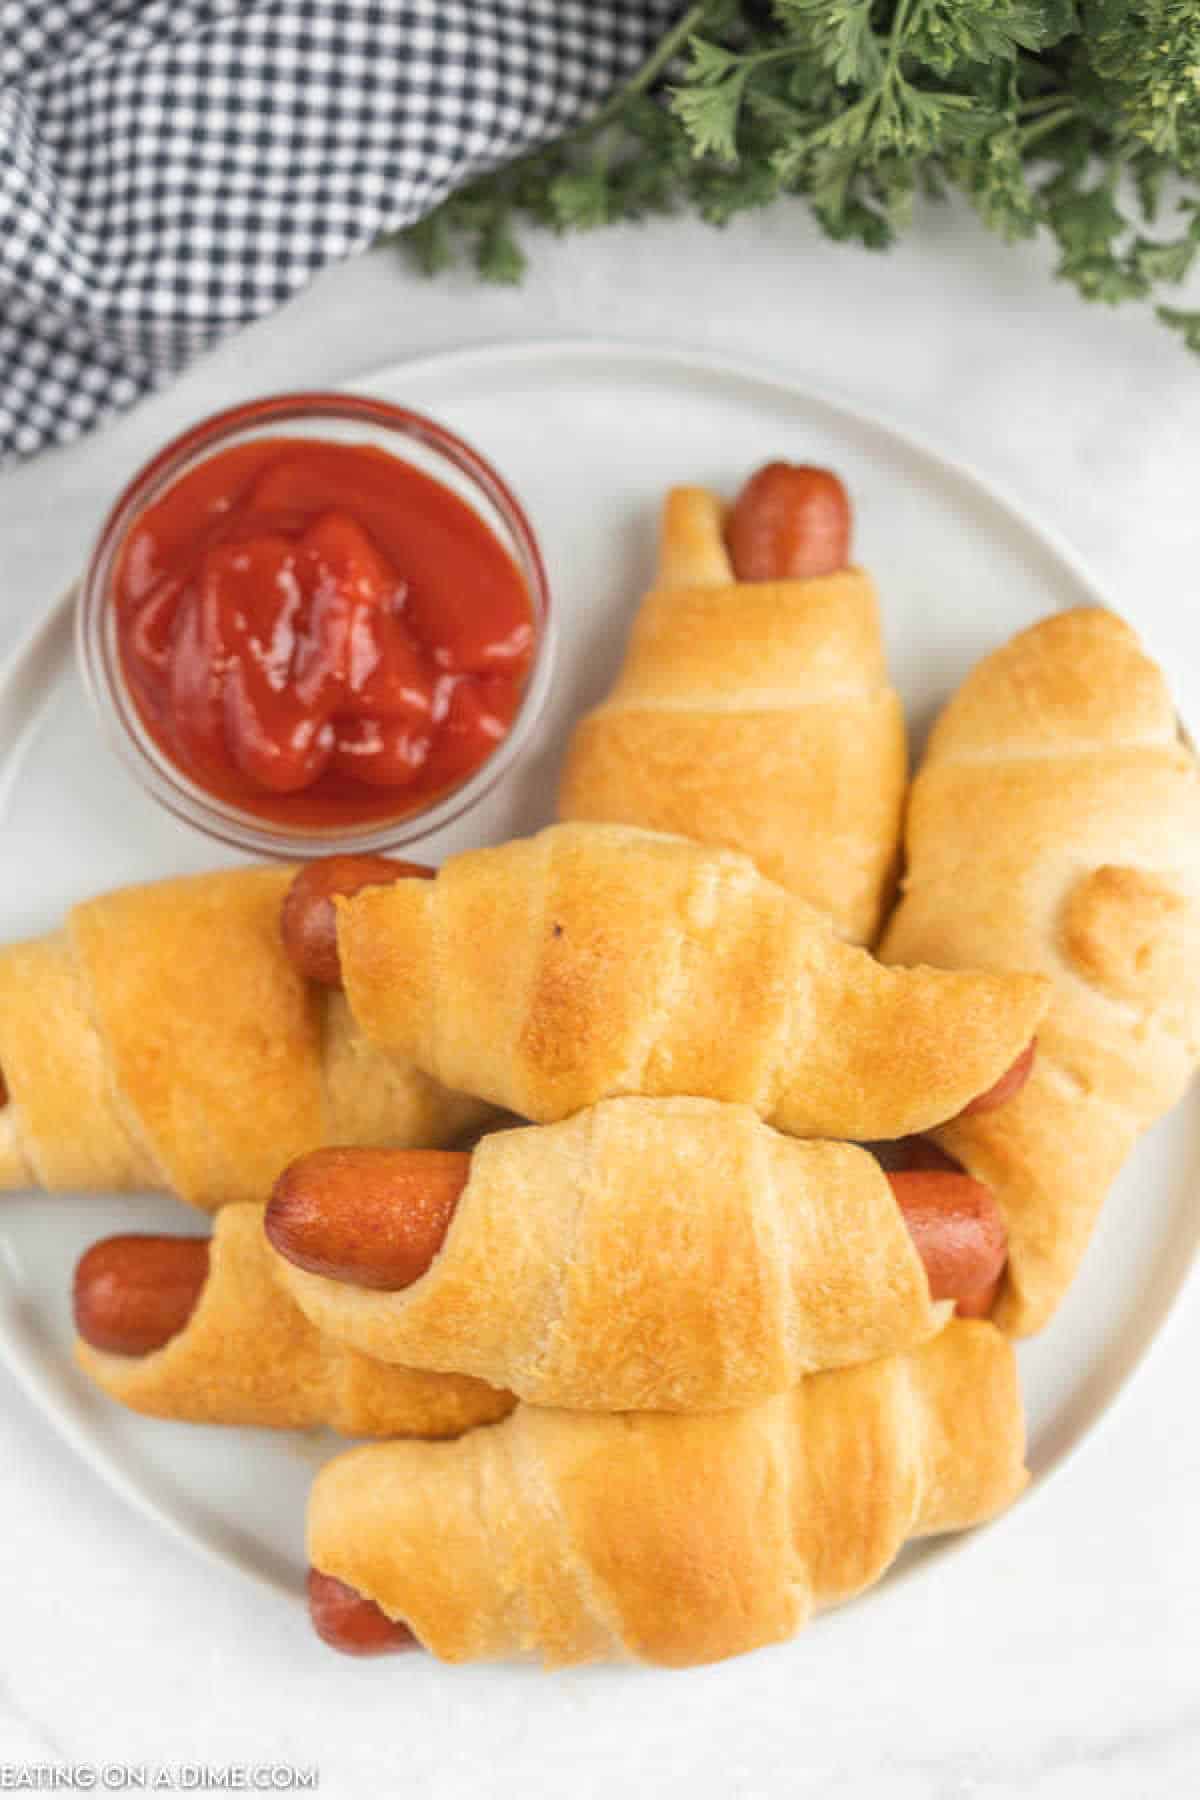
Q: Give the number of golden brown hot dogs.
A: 7